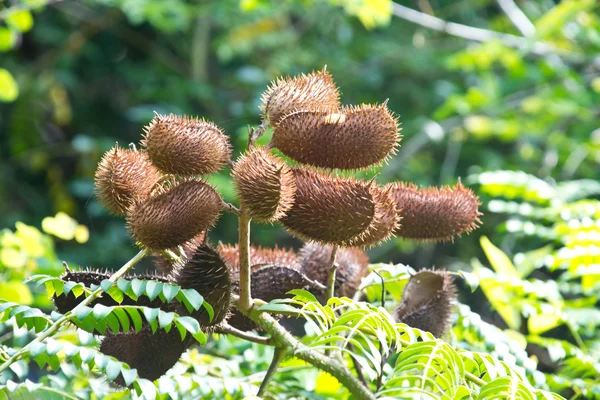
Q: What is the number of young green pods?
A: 0